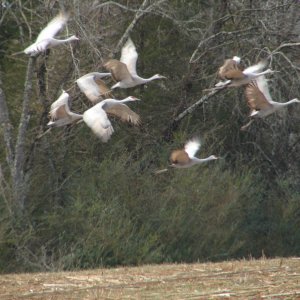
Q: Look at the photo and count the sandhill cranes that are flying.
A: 8